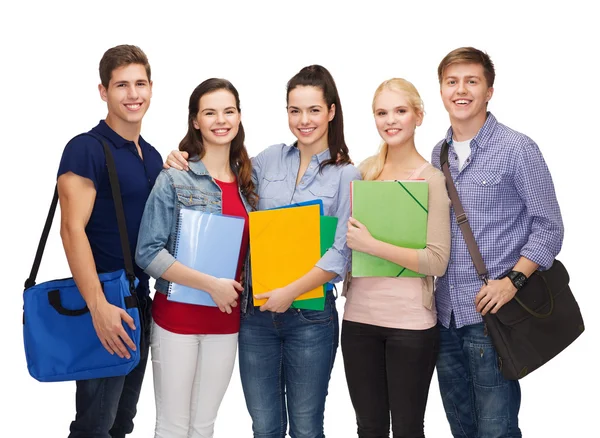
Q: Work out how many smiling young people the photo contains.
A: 5